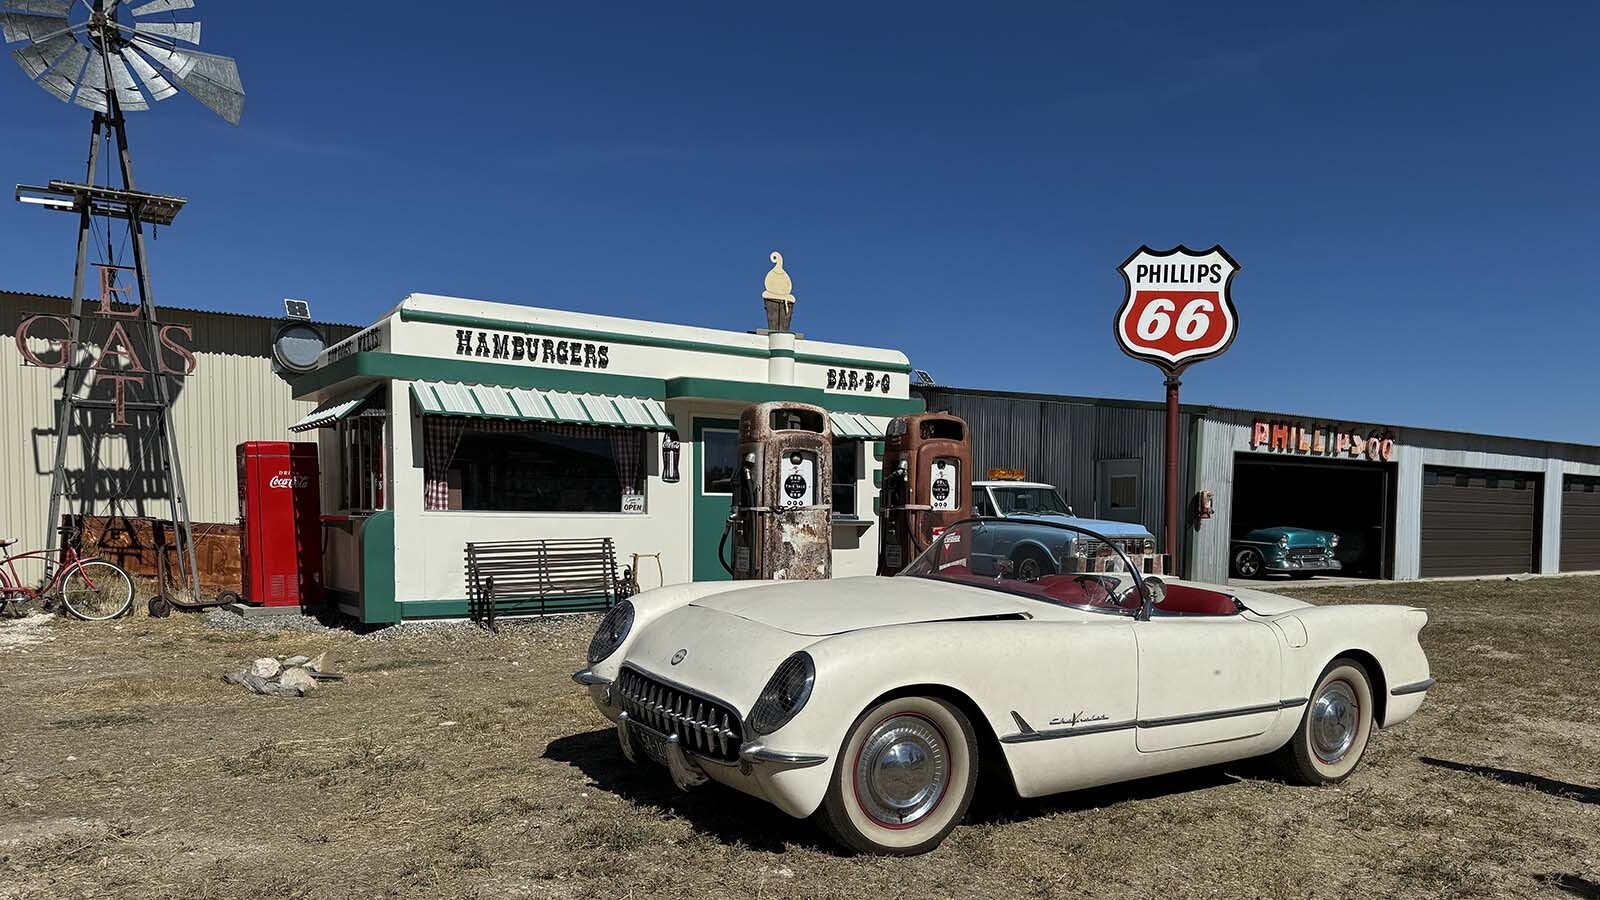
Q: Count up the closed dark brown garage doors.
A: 2